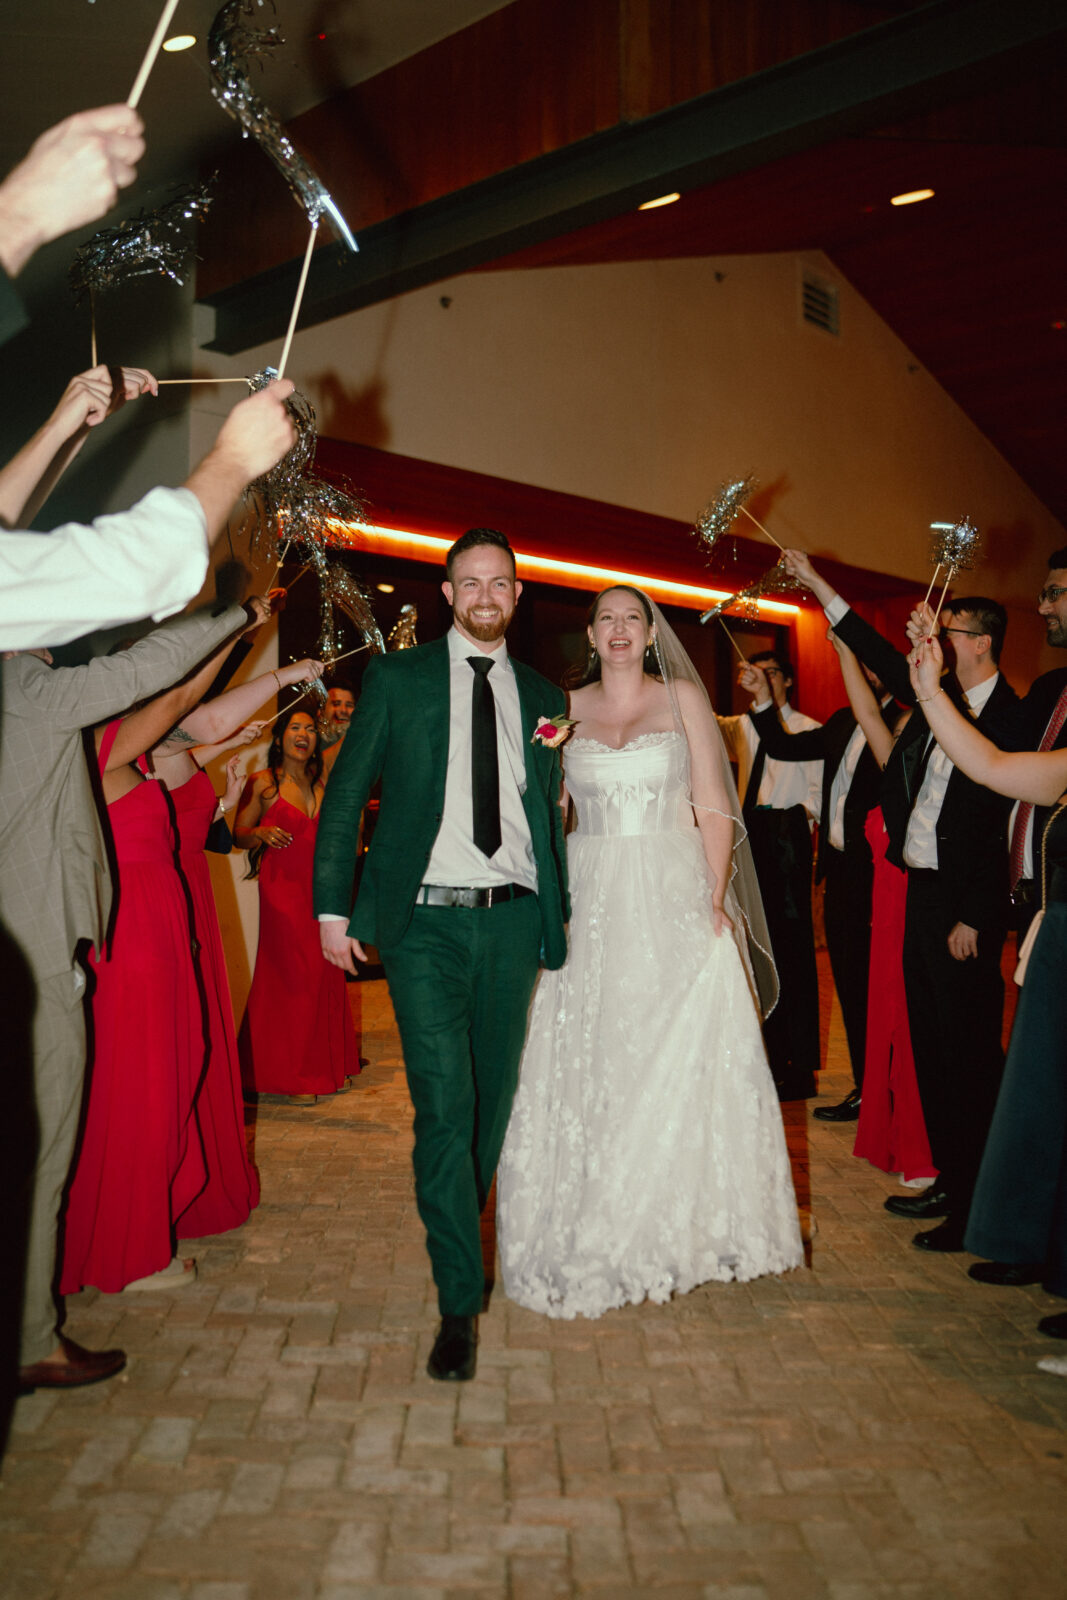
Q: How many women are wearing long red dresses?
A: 4